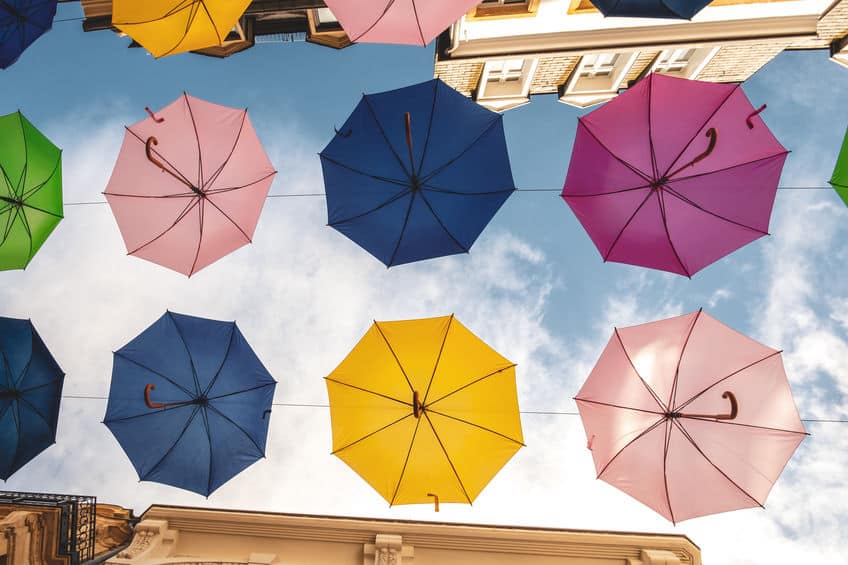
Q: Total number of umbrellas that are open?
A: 13